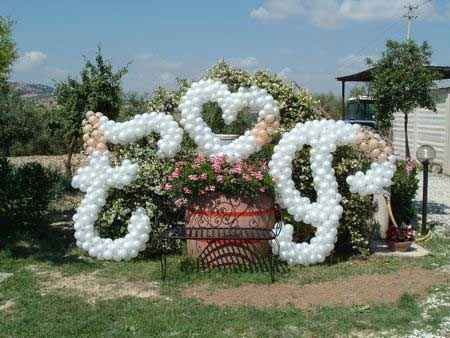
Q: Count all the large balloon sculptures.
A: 3